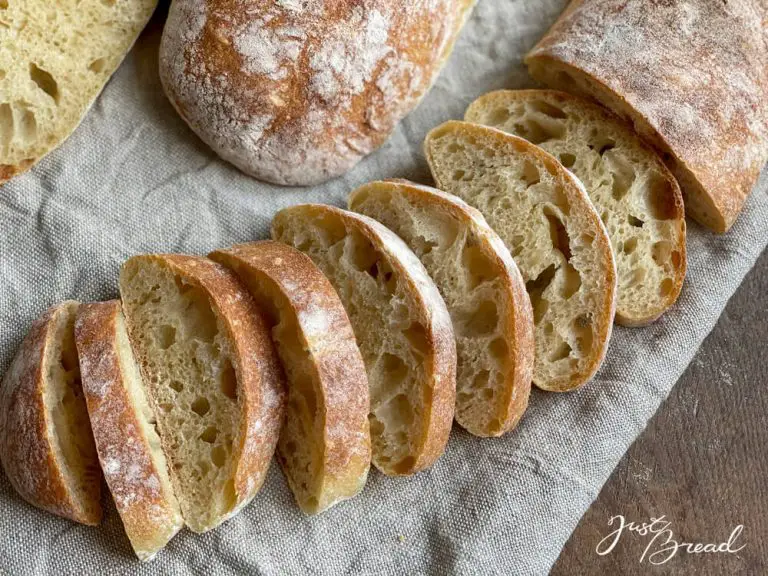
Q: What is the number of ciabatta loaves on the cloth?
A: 3